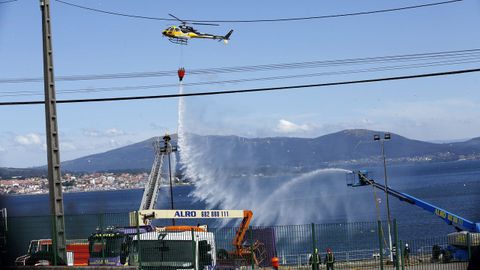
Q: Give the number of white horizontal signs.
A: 1